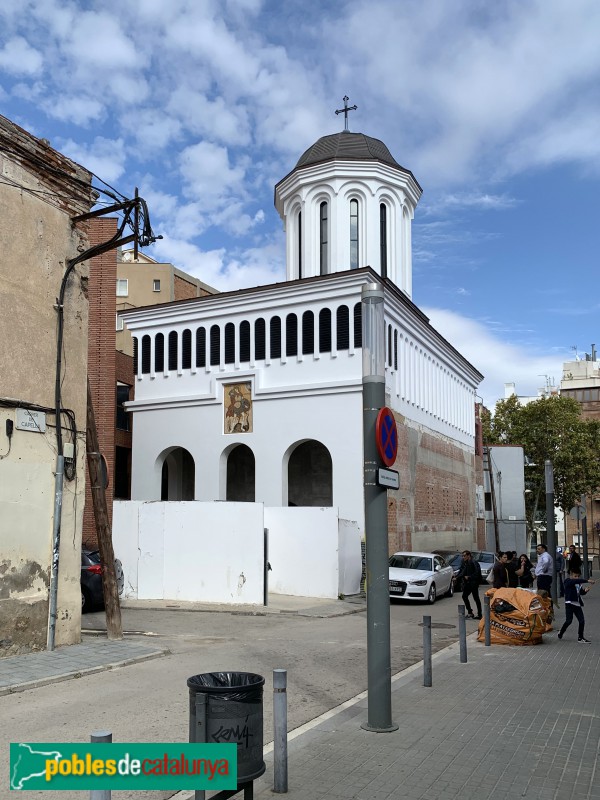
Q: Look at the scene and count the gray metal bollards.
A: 5